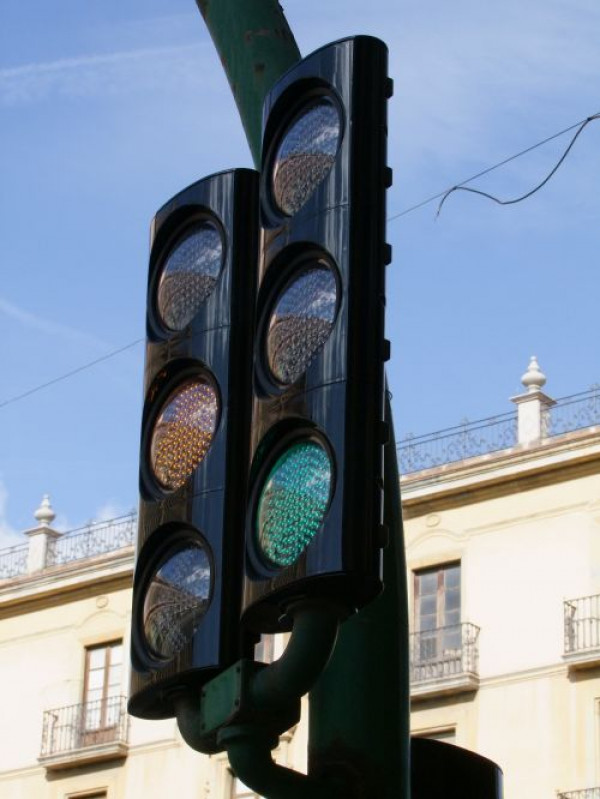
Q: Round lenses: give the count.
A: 6